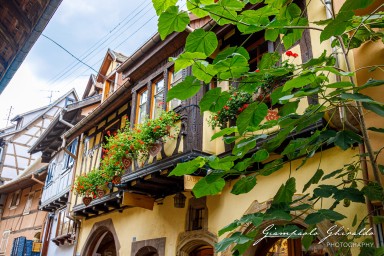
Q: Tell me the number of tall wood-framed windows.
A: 3